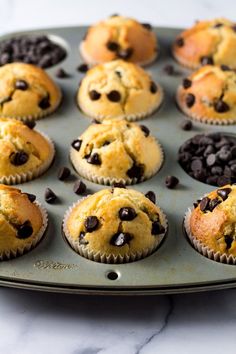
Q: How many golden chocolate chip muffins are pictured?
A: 10